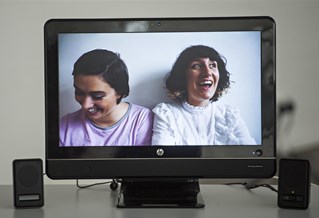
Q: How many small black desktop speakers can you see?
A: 2